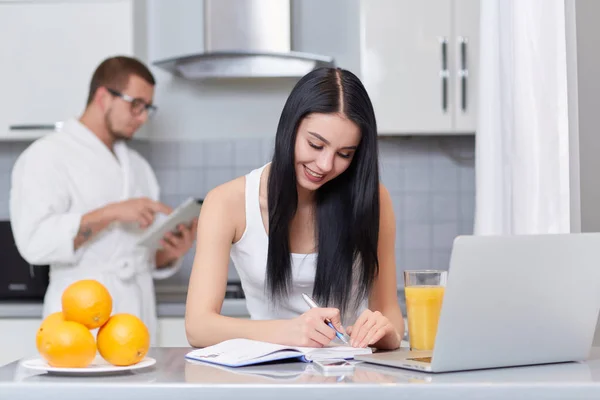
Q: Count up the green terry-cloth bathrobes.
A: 0